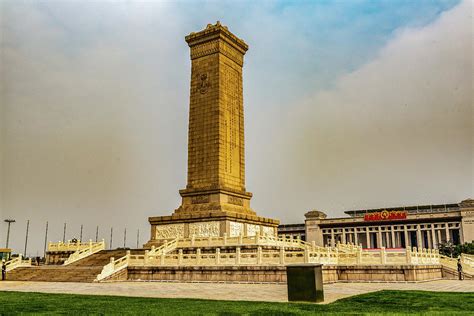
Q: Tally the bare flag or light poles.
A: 9